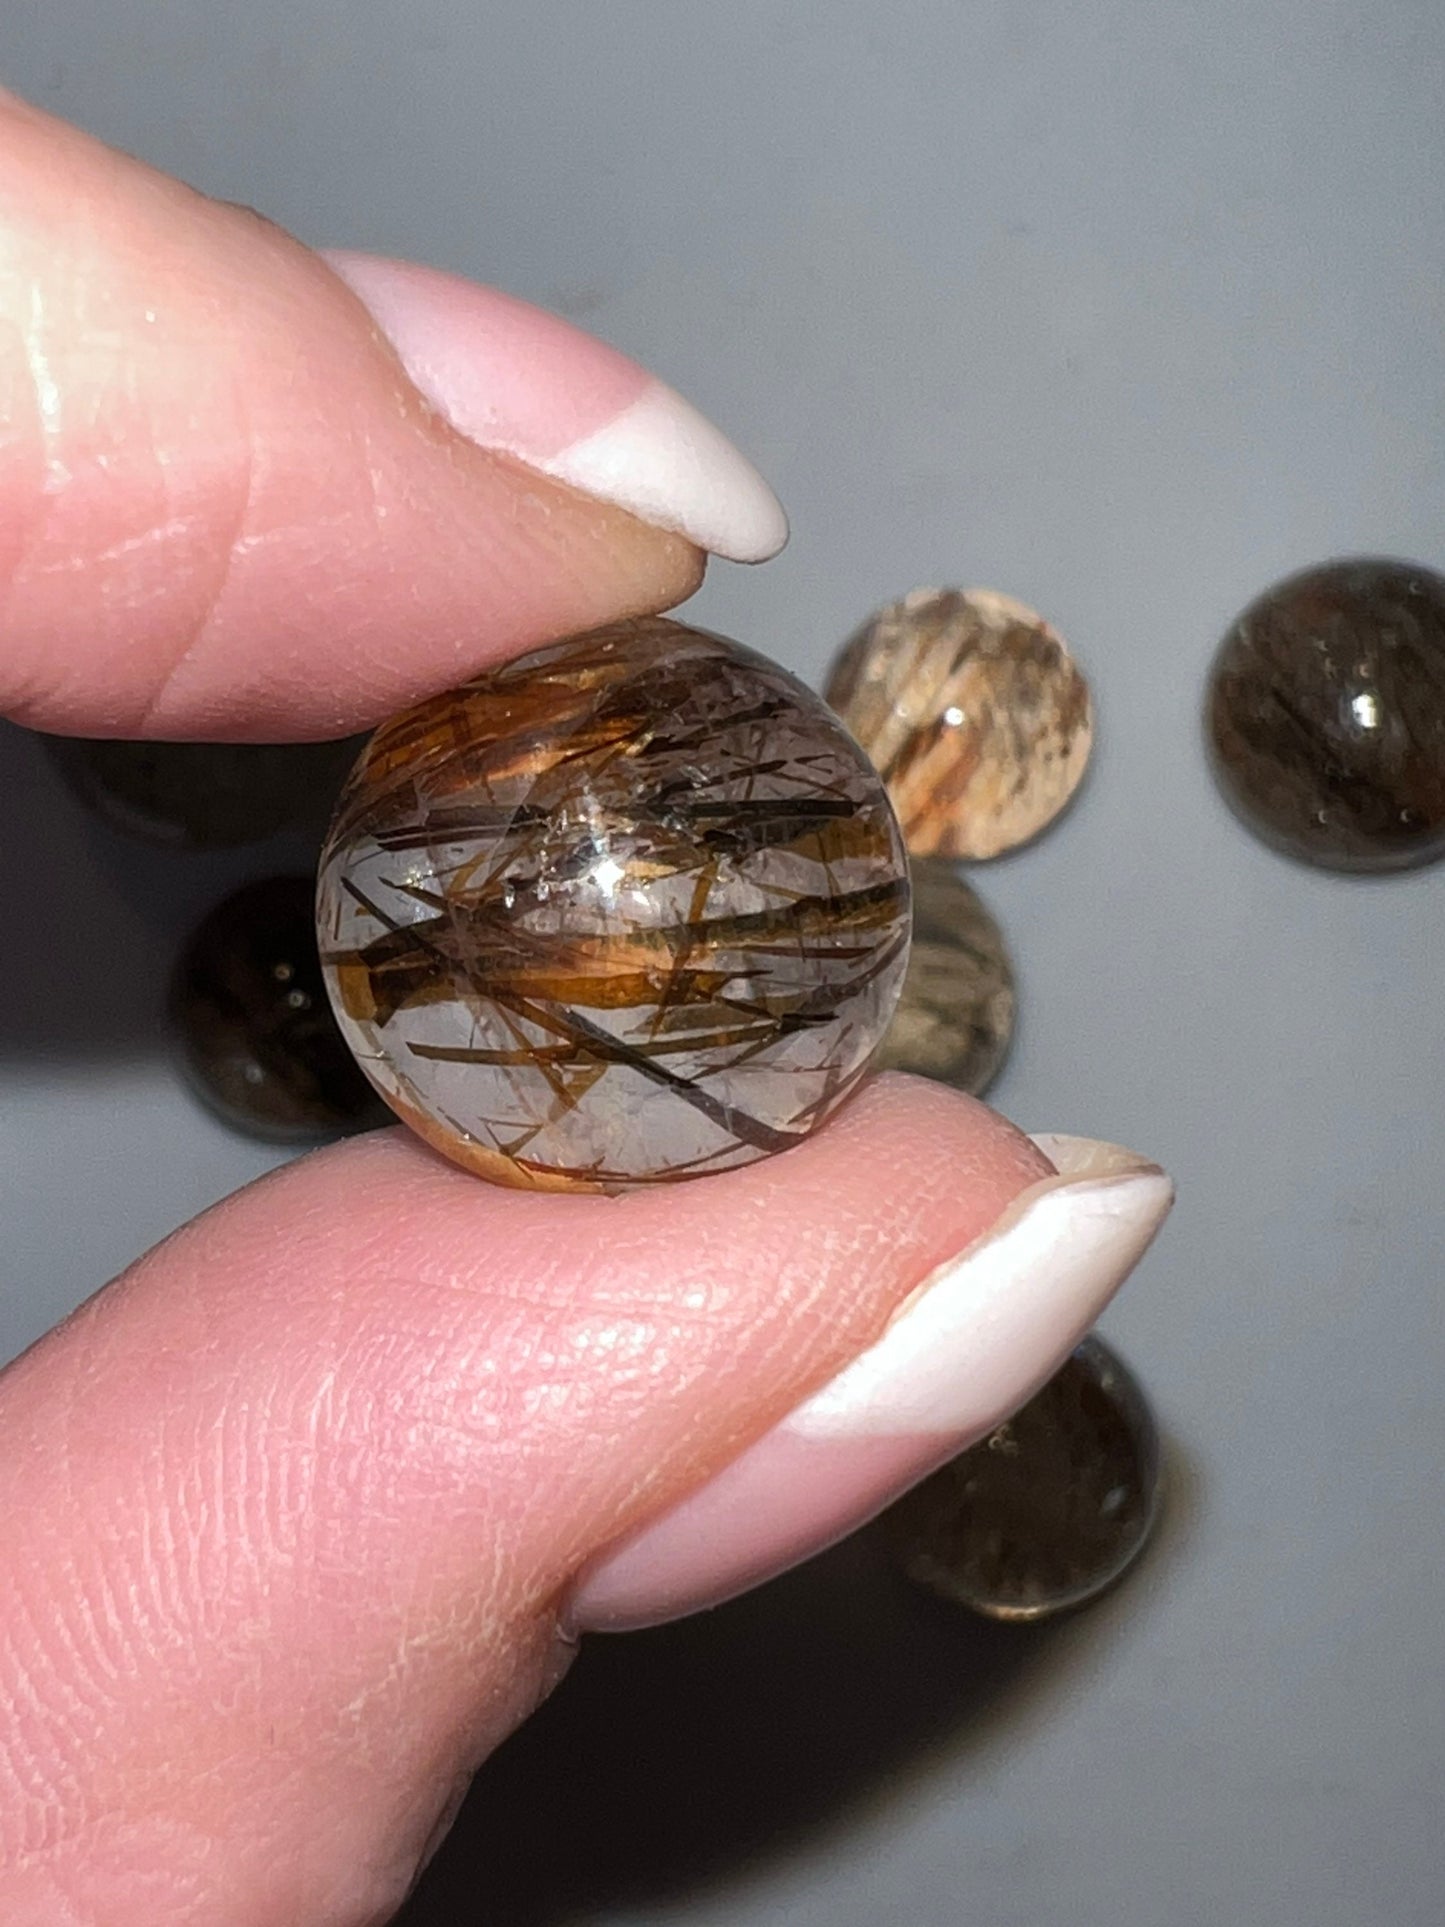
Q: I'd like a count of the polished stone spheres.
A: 7